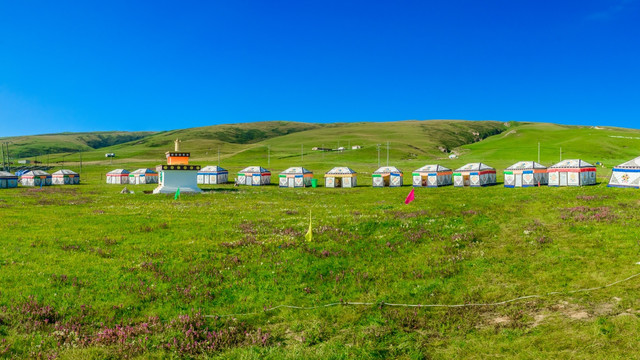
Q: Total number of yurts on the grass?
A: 15